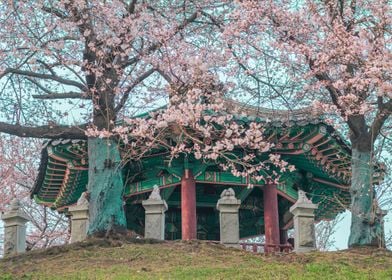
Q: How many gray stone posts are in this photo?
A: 5